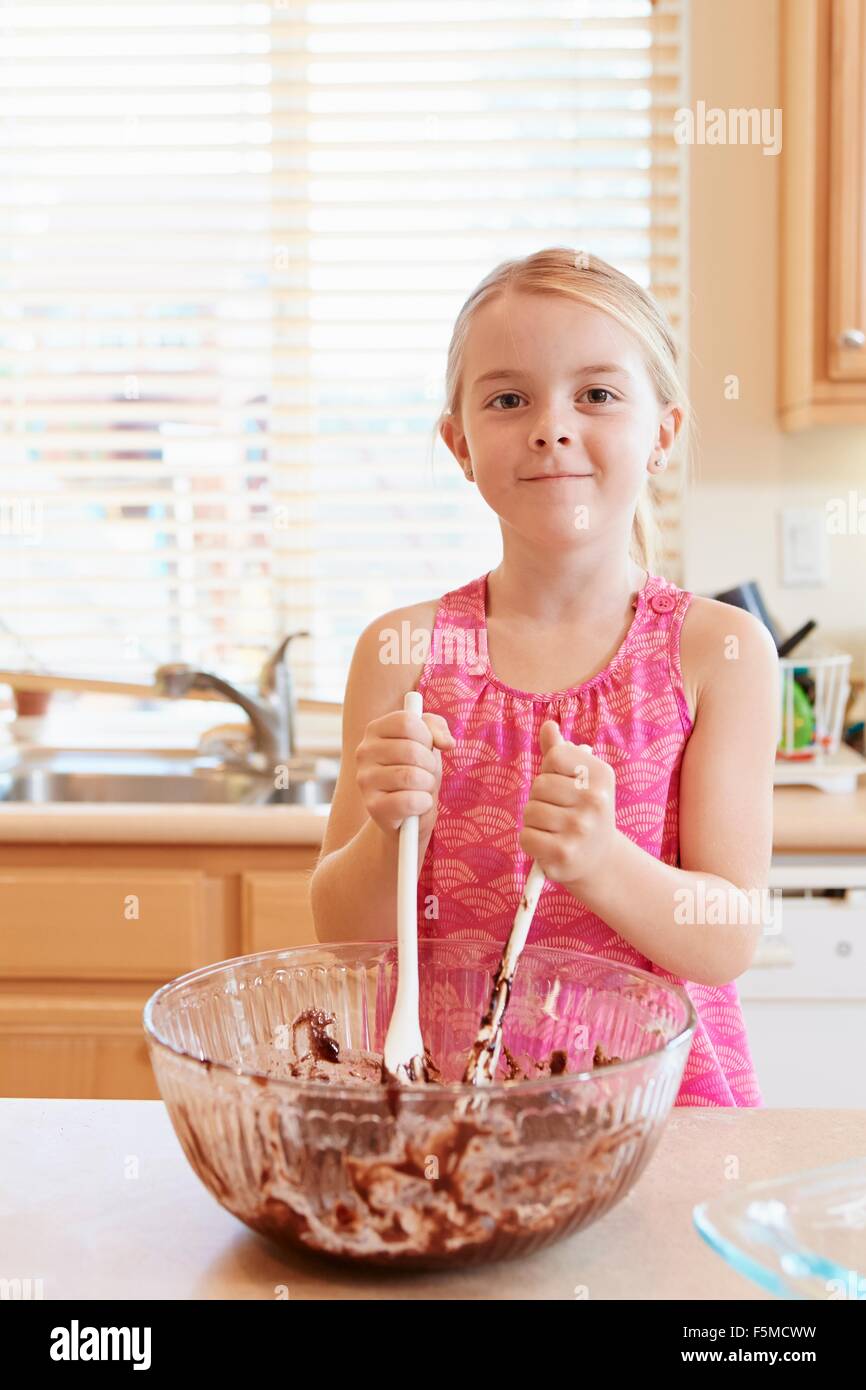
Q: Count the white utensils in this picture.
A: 2